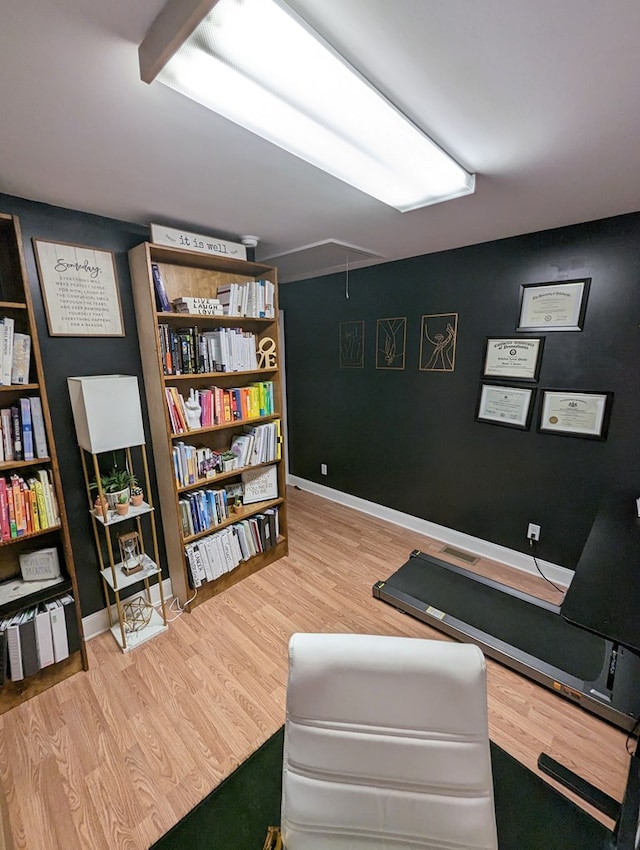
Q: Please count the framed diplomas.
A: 4